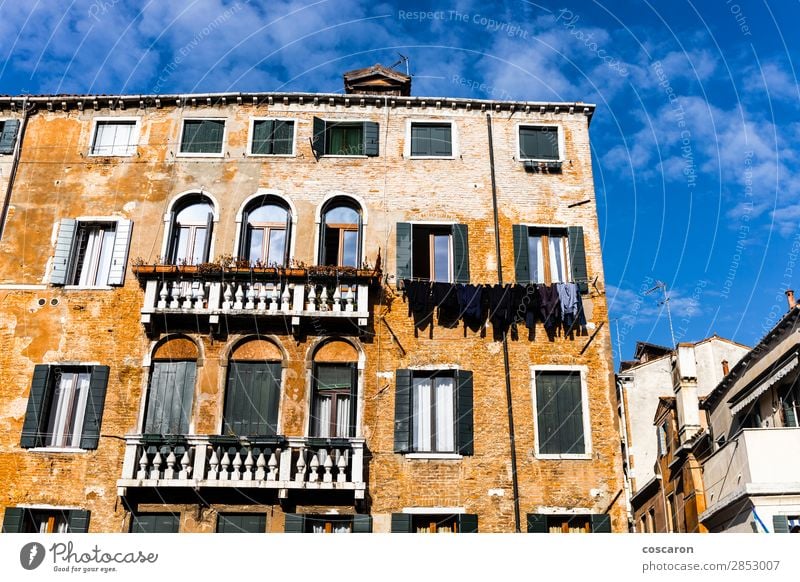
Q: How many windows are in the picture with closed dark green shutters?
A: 9